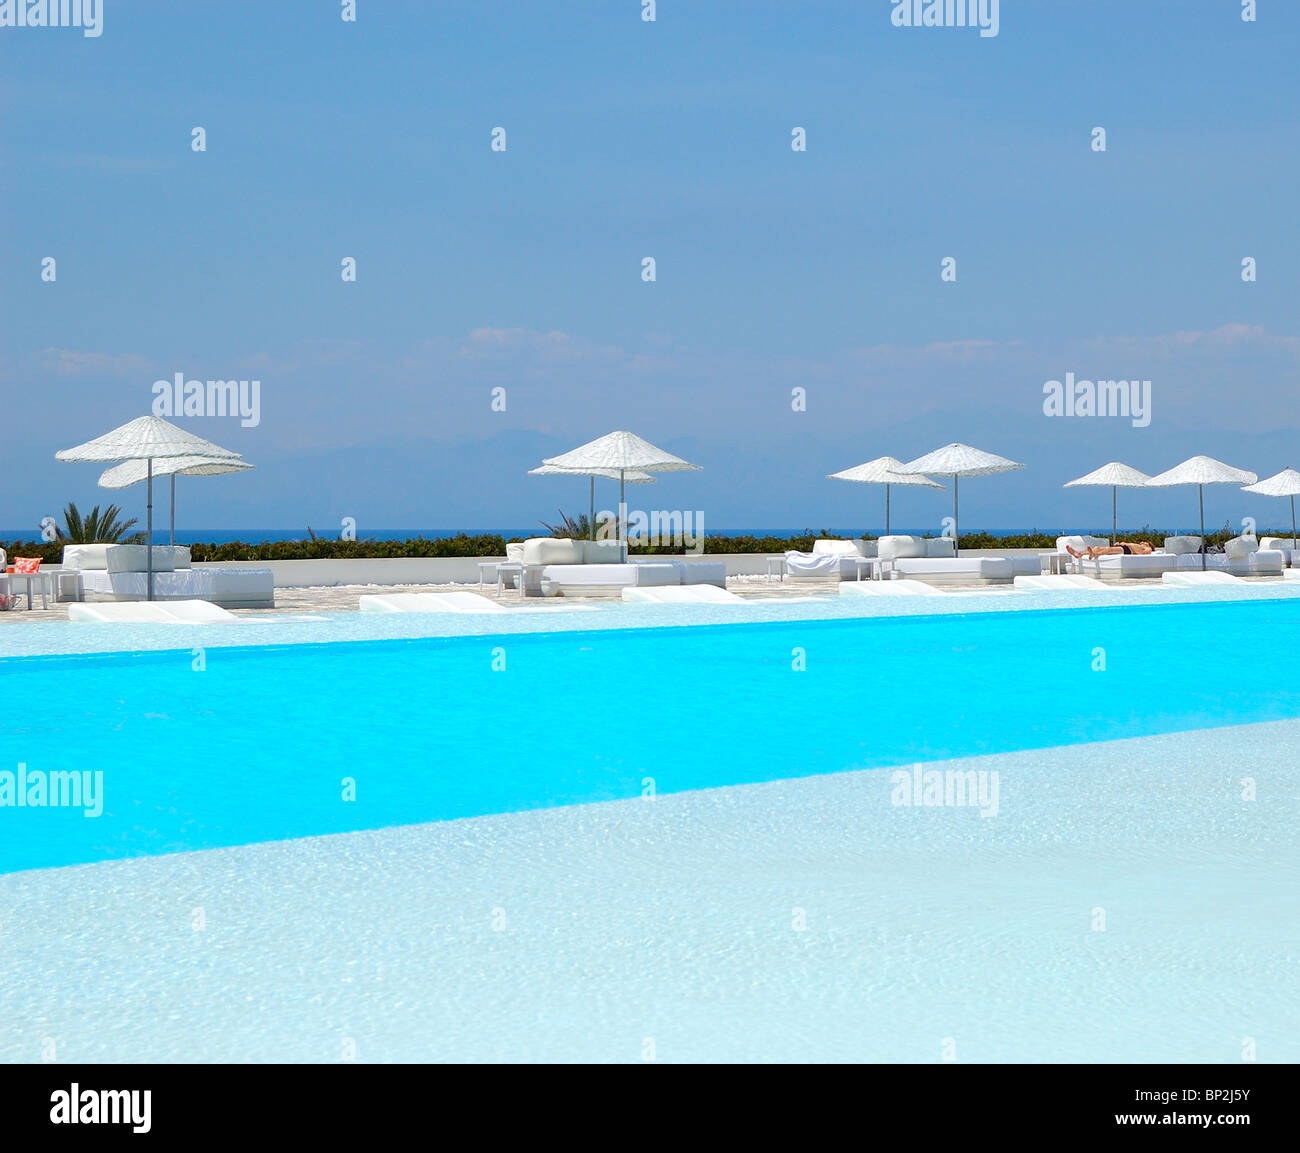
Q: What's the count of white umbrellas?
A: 9